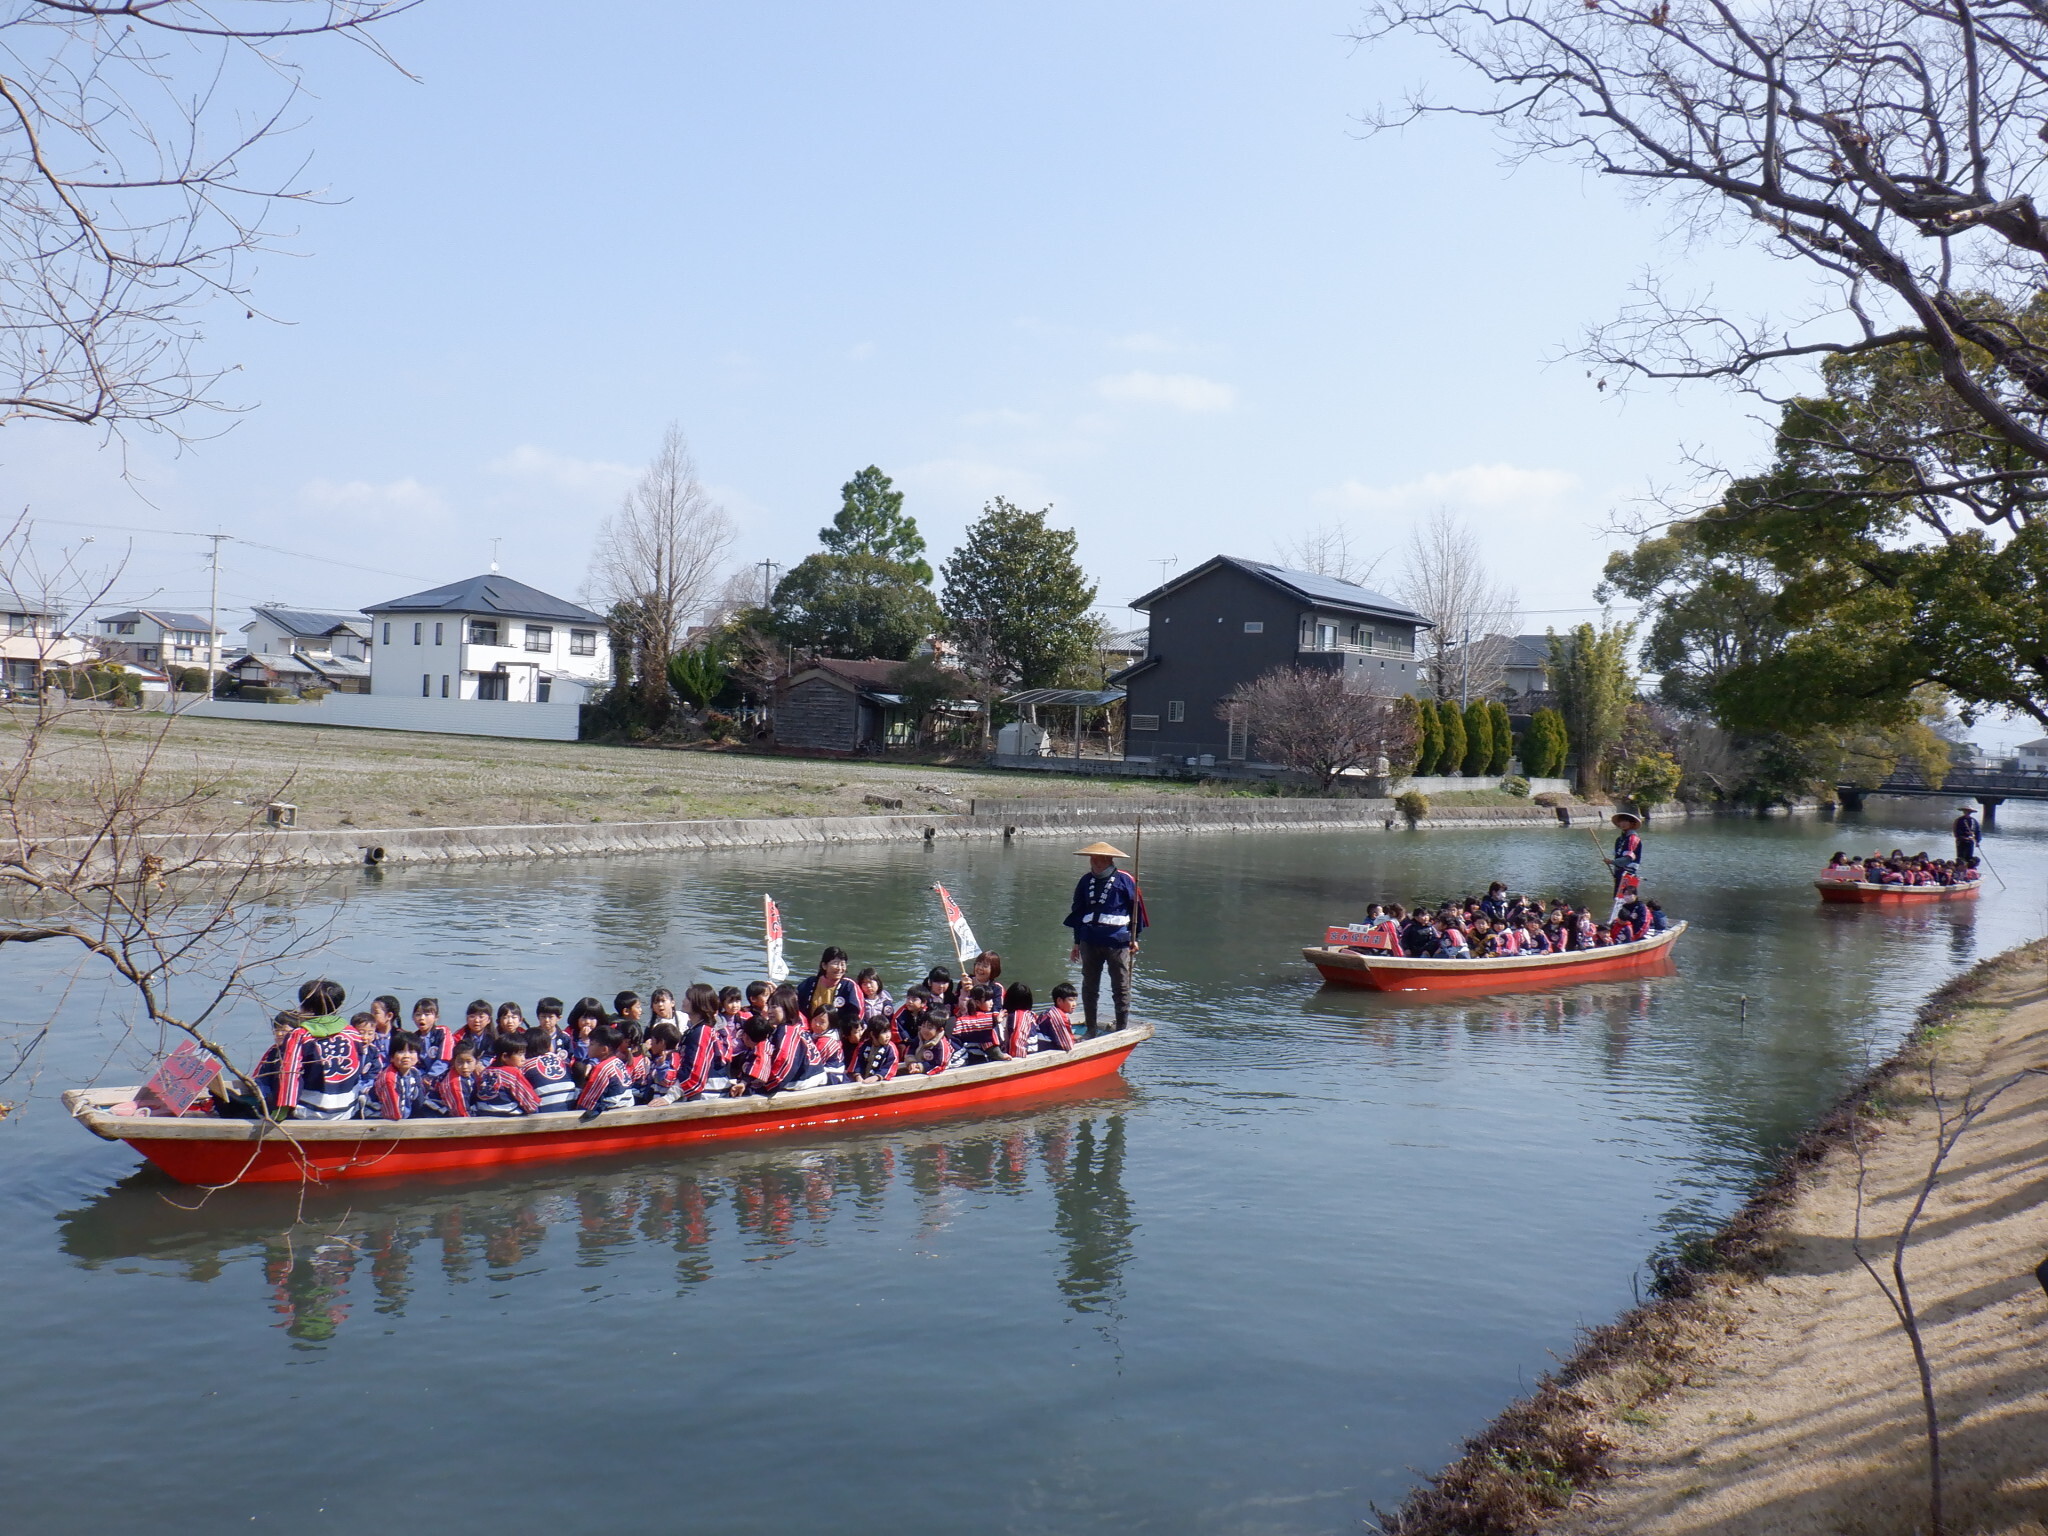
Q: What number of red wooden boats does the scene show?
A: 3